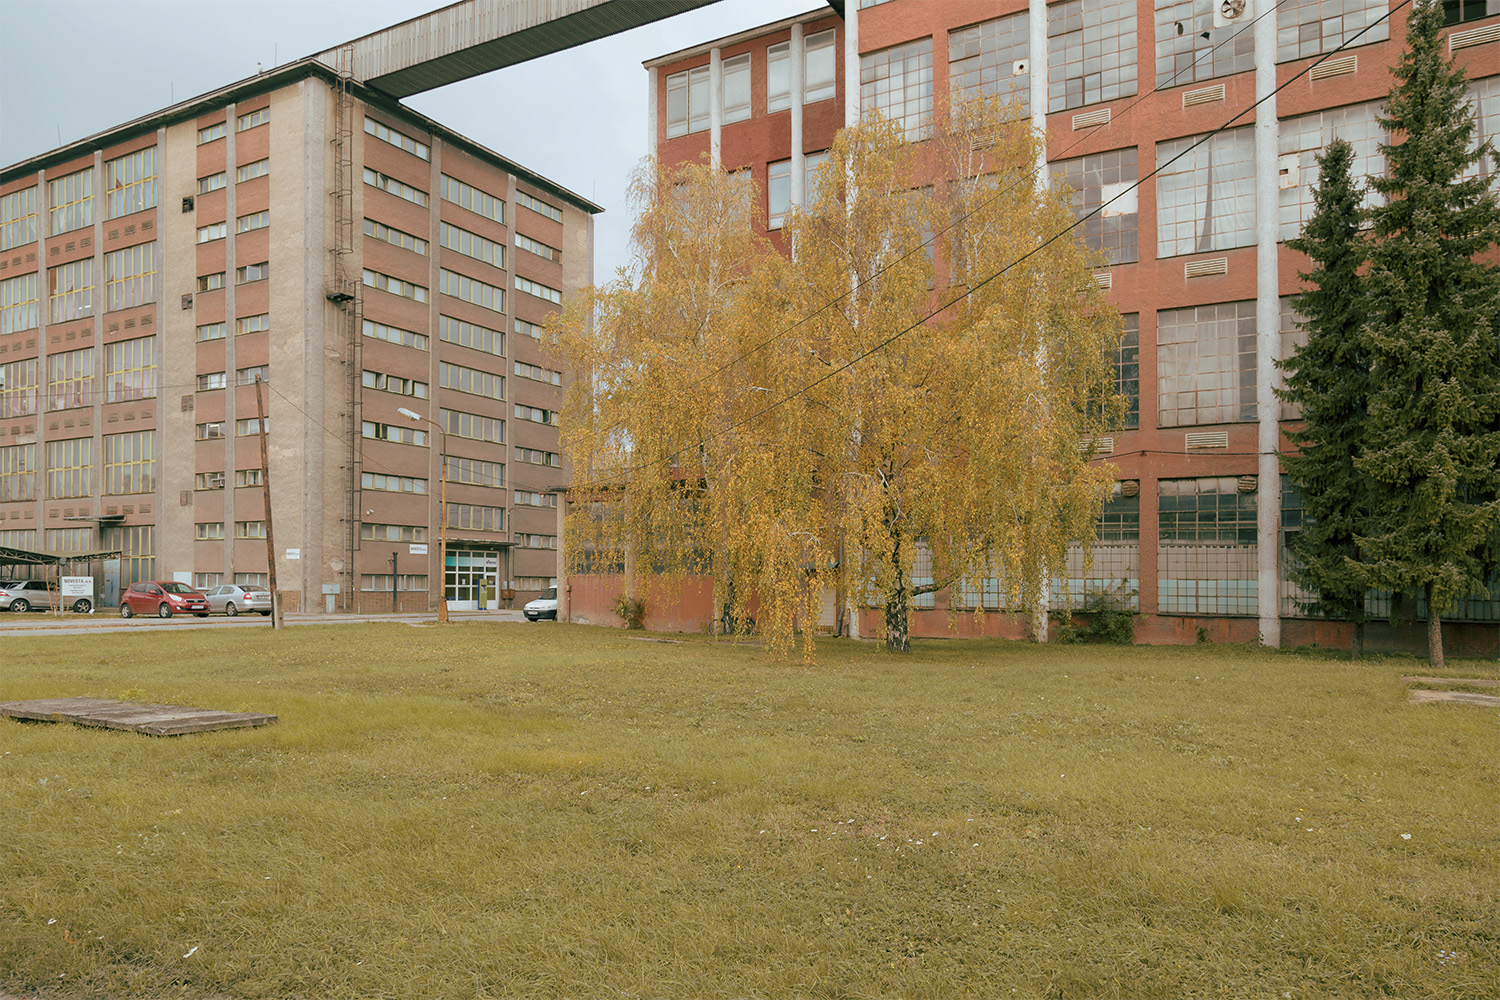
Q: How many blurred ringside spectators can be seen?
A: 0